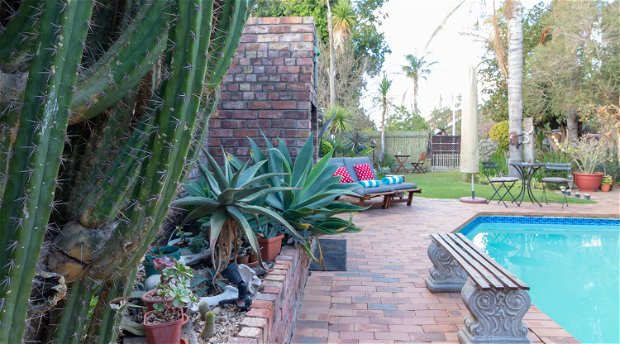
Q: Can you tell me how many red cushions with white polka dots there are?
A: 2